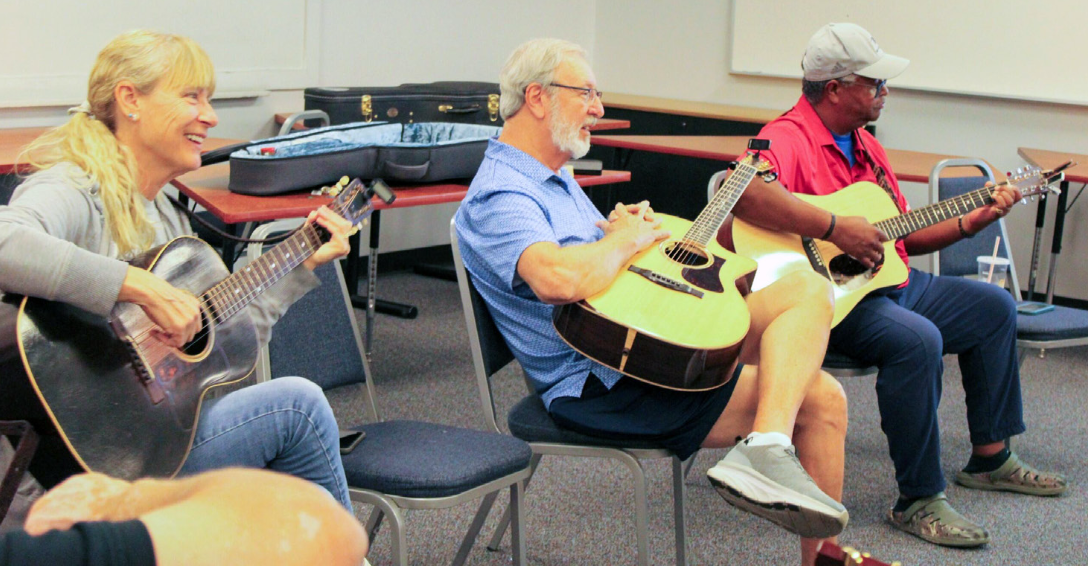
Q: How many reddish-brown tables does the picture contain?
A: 5